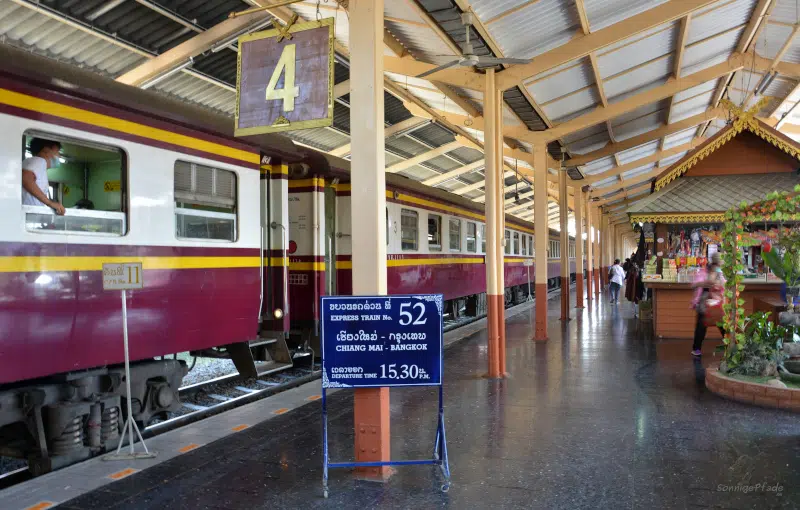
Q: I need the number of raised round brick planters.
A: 1